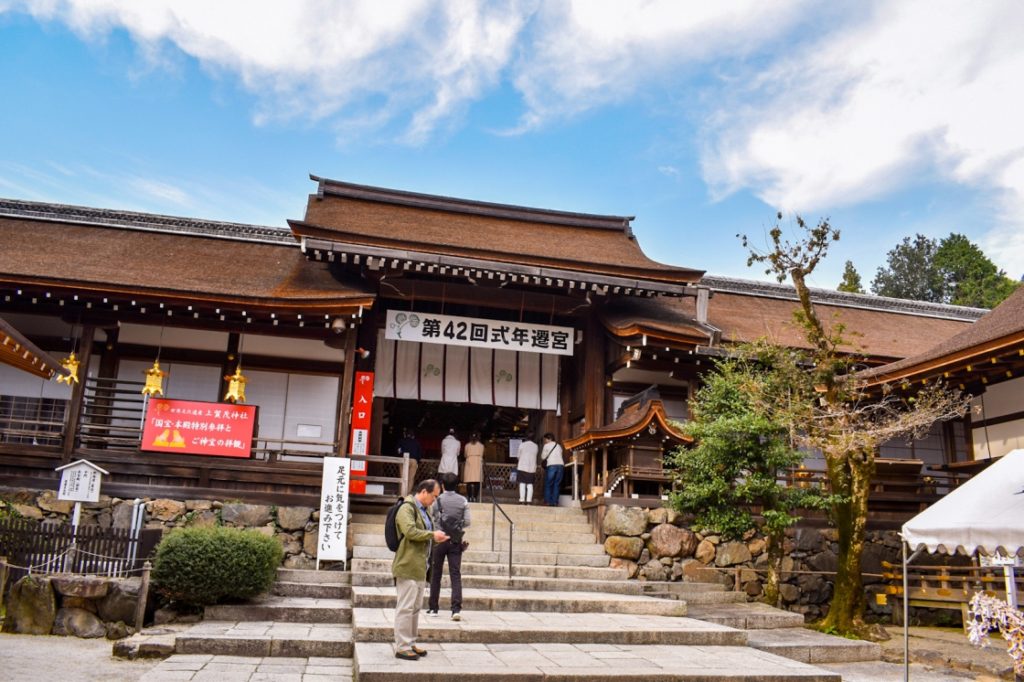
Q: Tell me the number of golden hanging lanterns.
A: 3